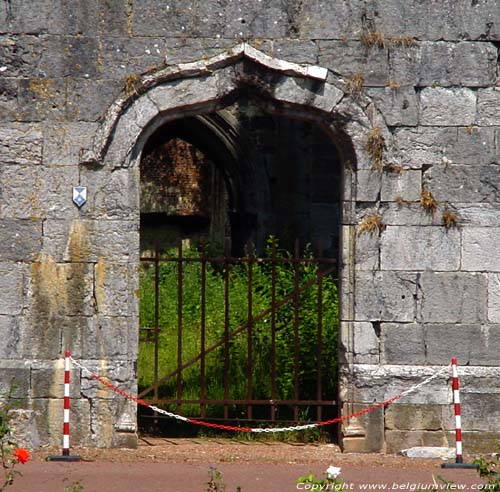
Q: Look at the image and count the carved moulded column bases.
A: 2